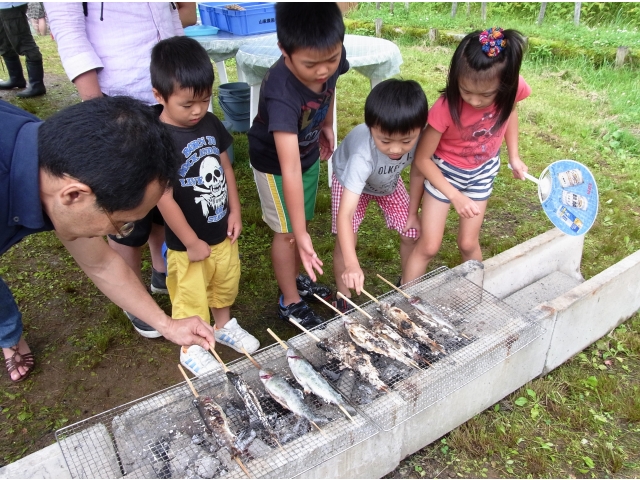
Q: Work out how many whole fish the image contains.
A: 9